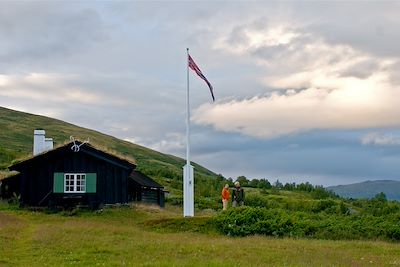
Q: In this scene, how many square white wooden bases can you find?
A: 1